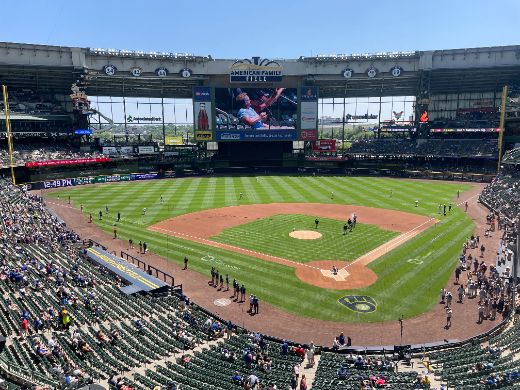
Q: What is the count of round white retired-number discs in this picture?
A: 7